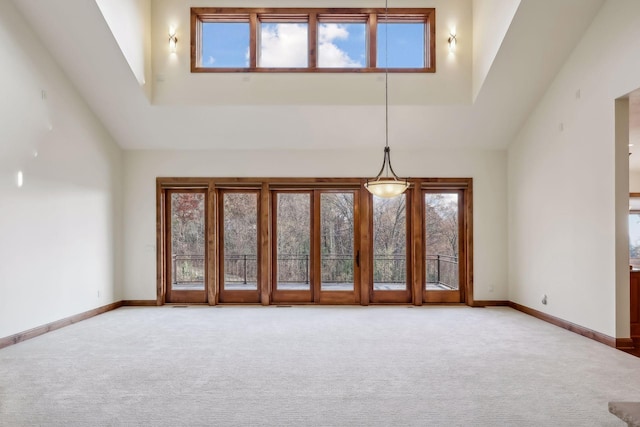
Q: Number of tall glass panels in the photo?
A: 6